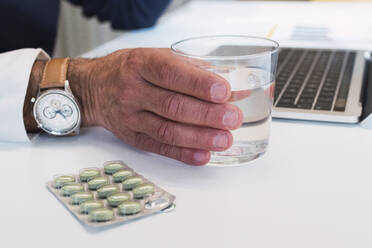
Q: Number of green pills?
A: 14